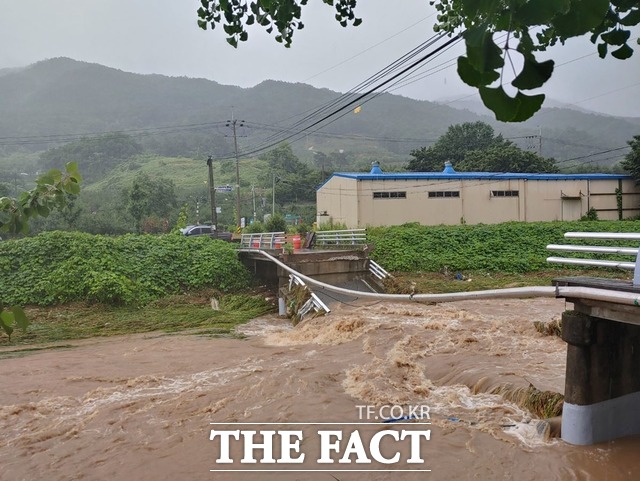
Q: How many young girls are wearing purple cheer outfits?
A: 0